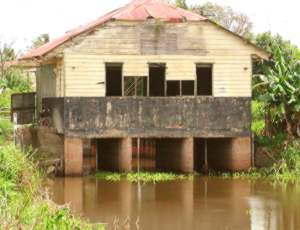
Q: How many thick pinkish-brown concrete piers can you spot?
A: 4